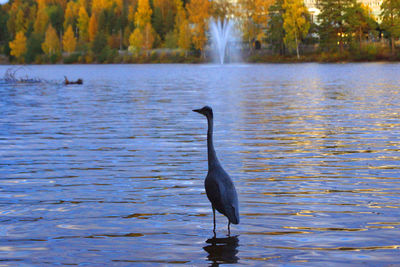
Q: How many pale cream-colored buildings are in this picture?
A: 1